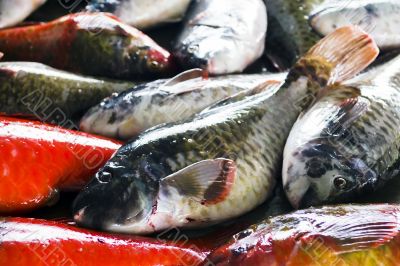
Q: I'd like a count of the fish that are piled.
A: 13